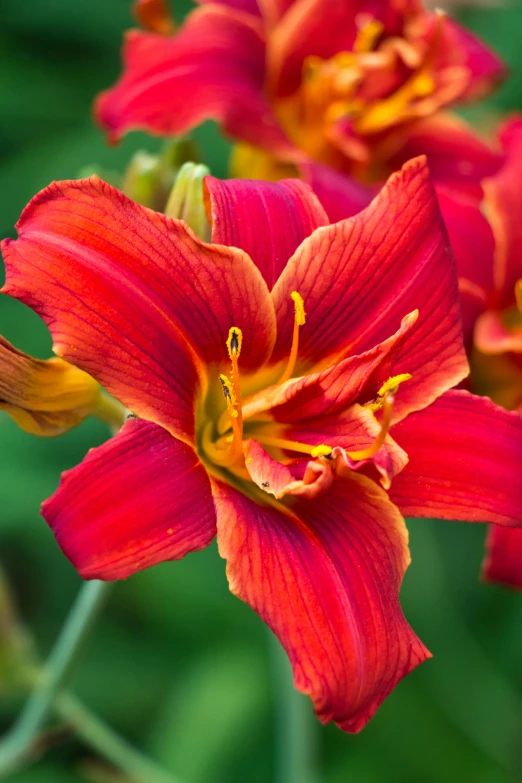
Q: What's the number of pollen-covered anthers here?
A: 6